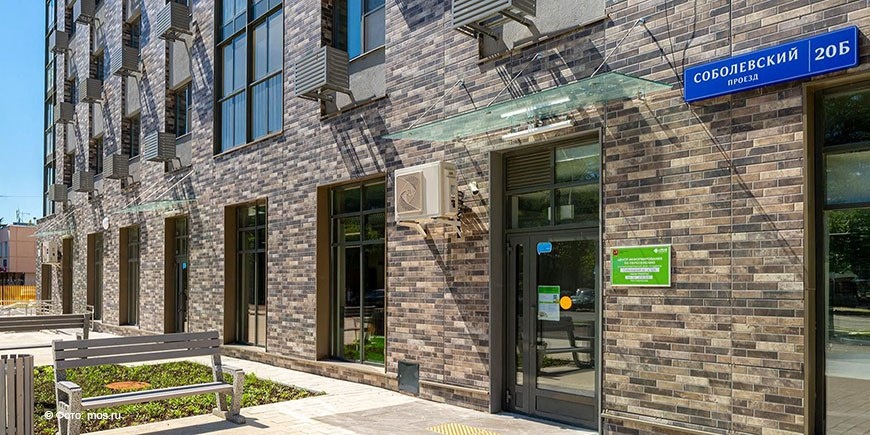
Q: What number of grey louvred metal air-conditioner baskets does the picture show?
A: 12